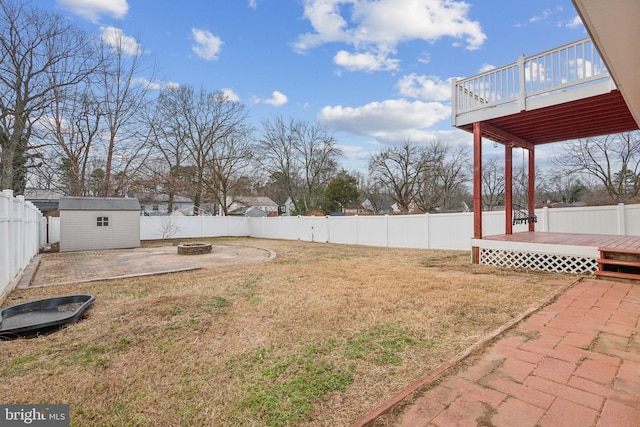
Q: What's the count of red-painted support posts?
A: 3